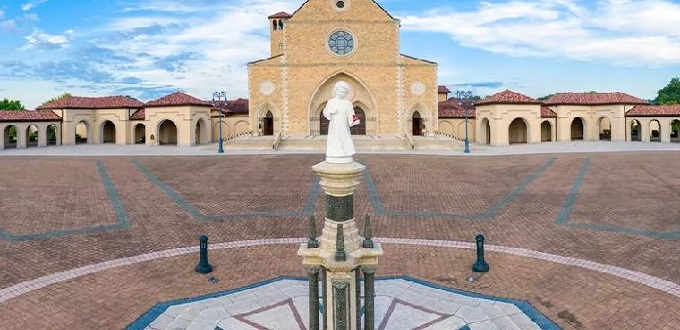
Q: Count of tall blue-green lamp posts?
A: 2